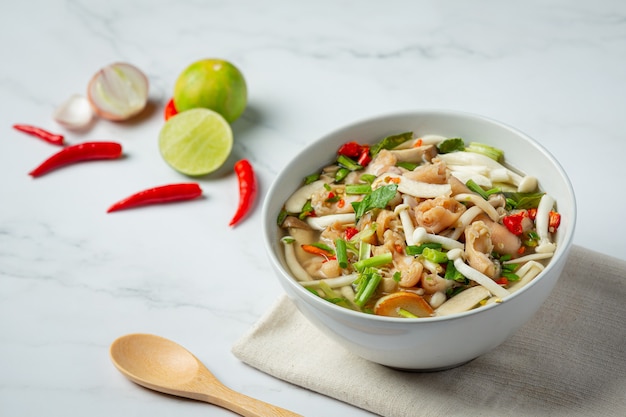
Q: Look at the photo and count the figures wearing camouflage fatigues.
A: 0